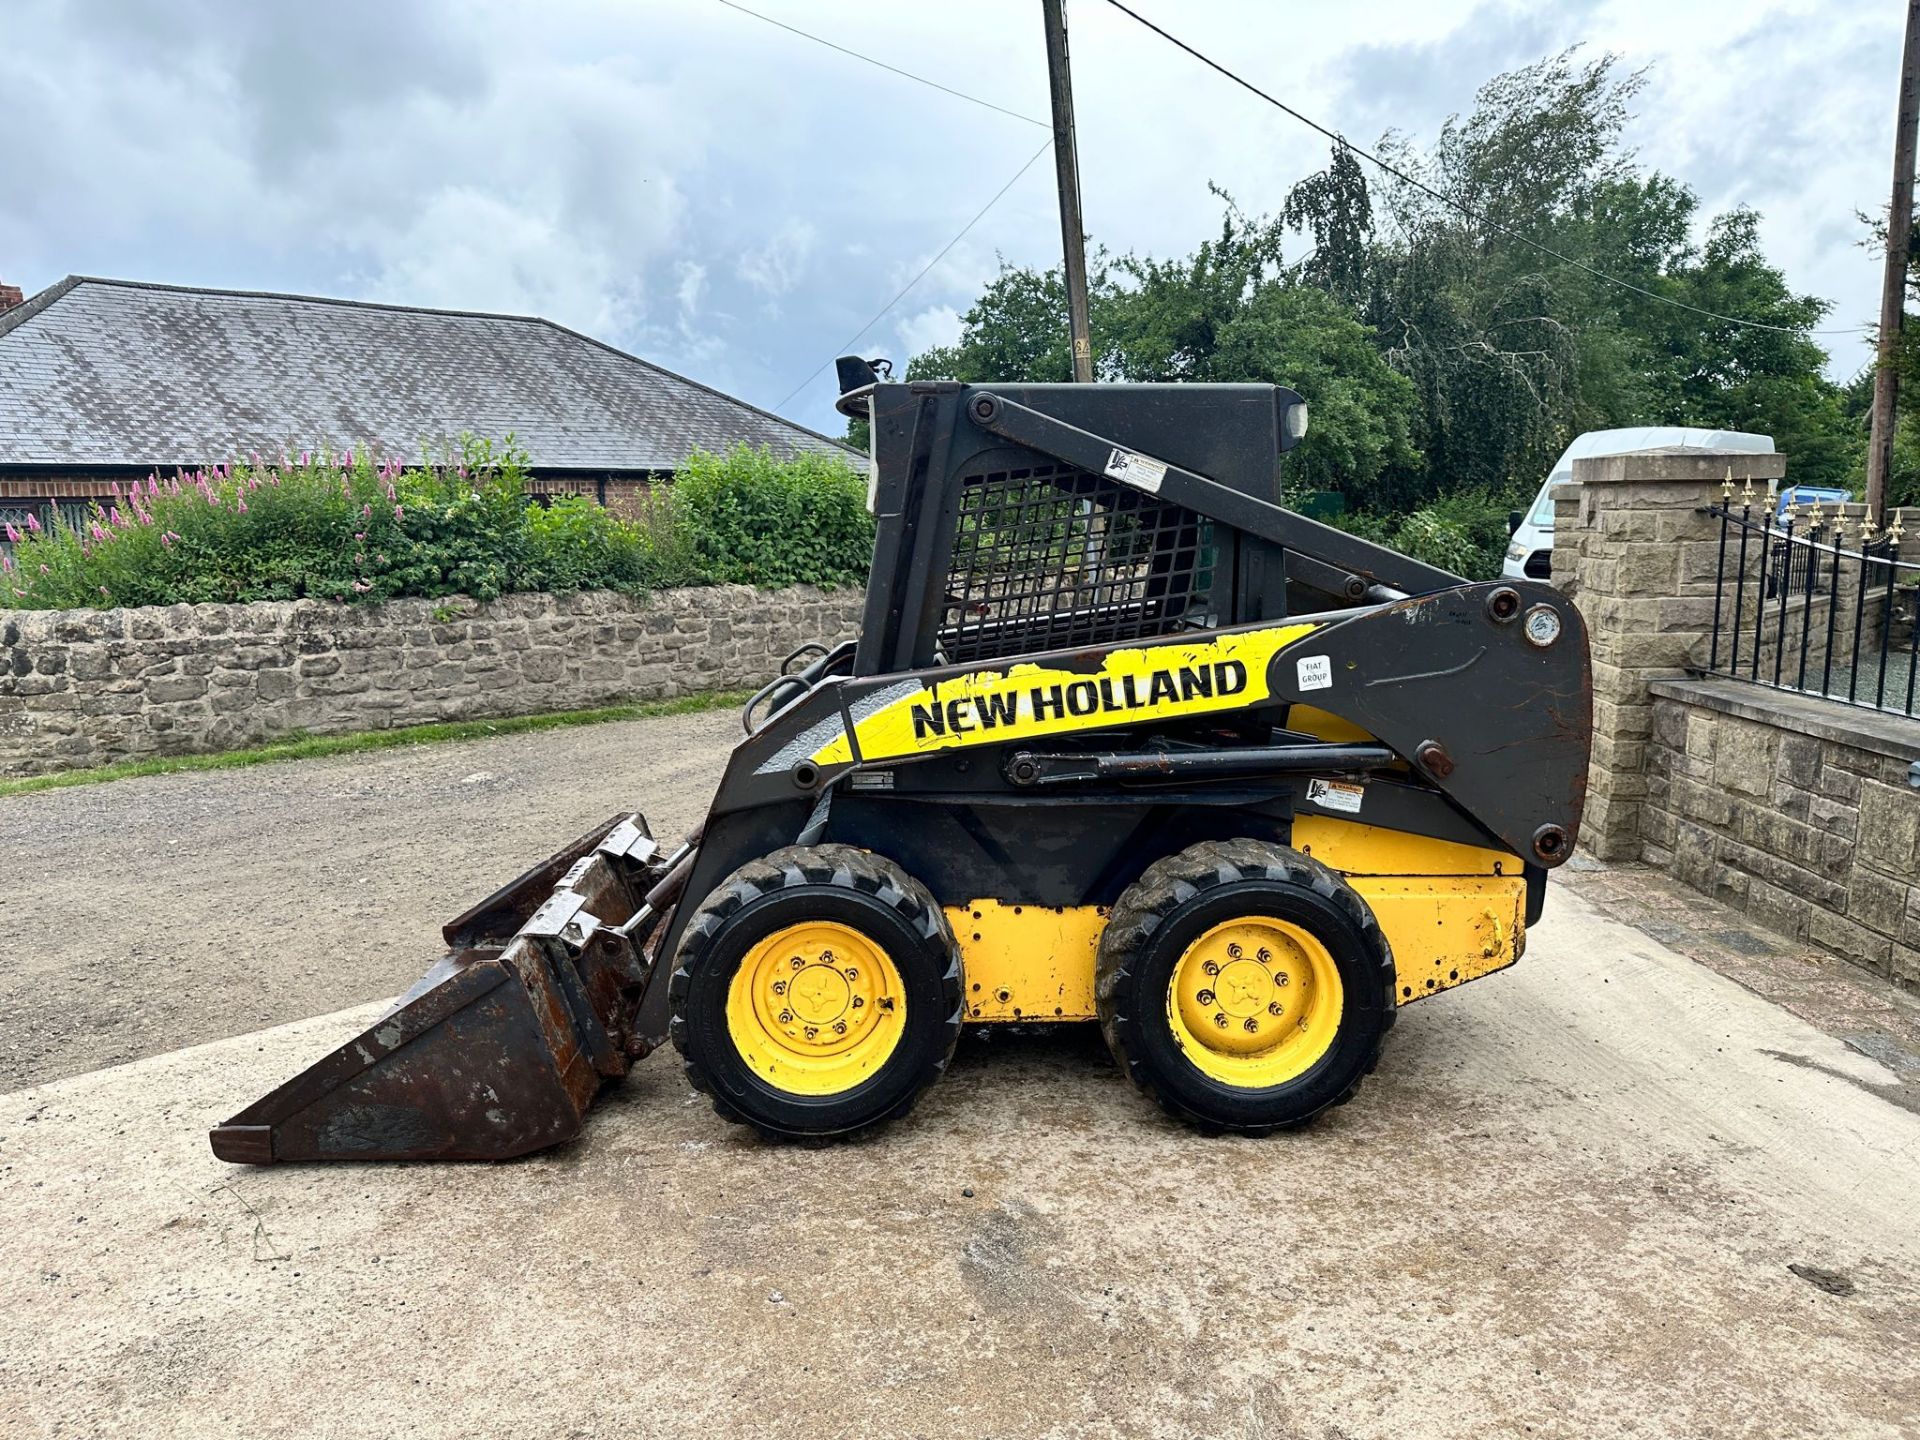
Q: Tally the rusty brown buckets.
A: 1